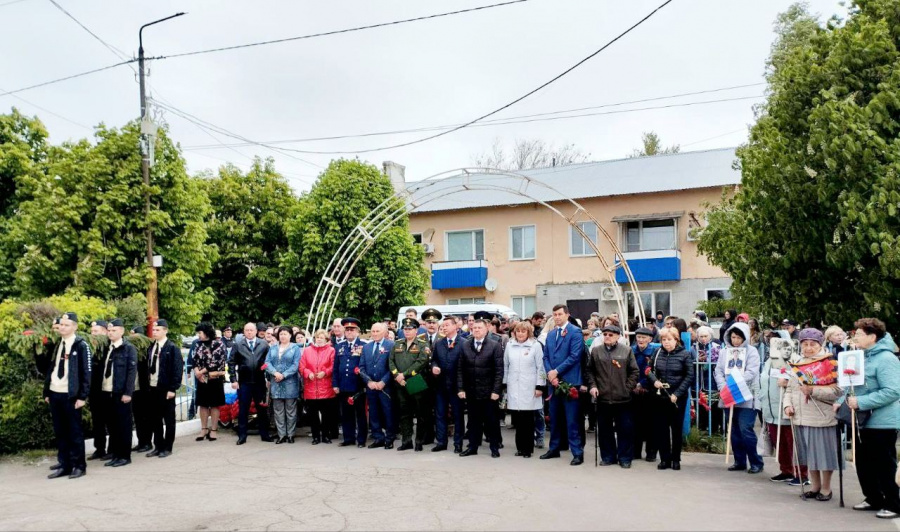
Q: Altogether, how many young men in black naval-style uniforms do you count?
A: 6